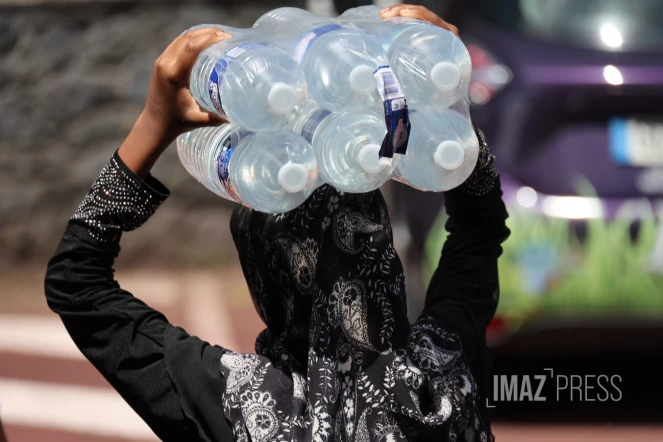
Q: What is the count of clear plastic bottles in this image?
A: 6